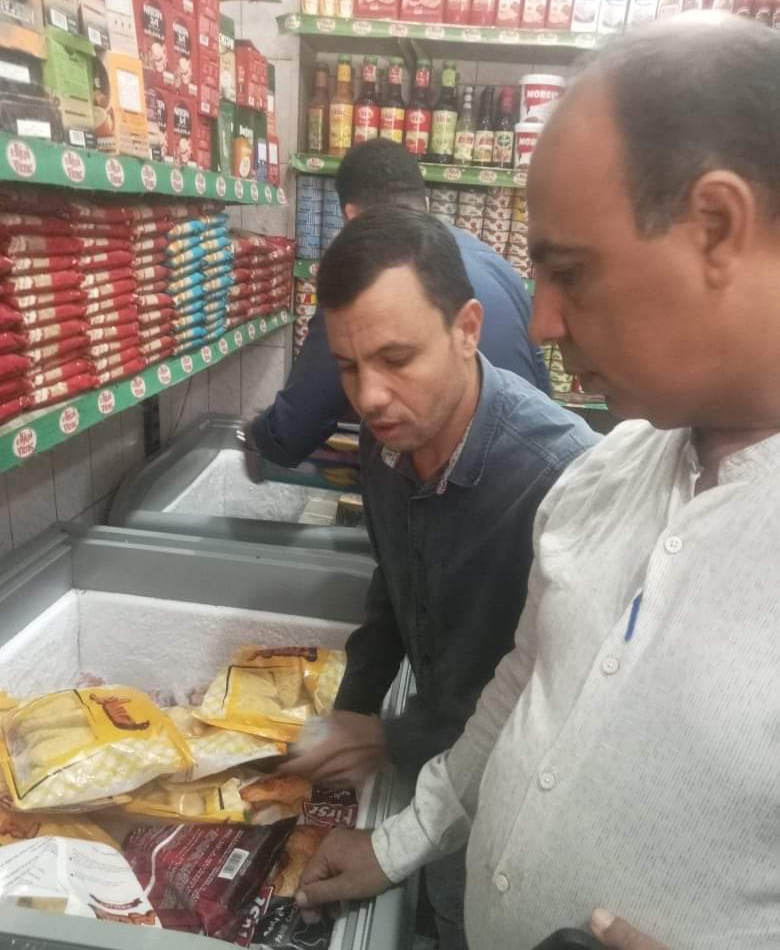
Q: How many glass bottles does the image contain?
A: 9